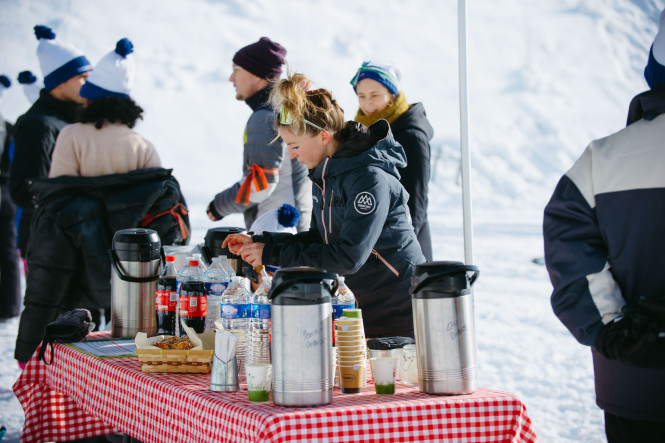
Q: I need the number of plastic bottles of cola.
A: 2